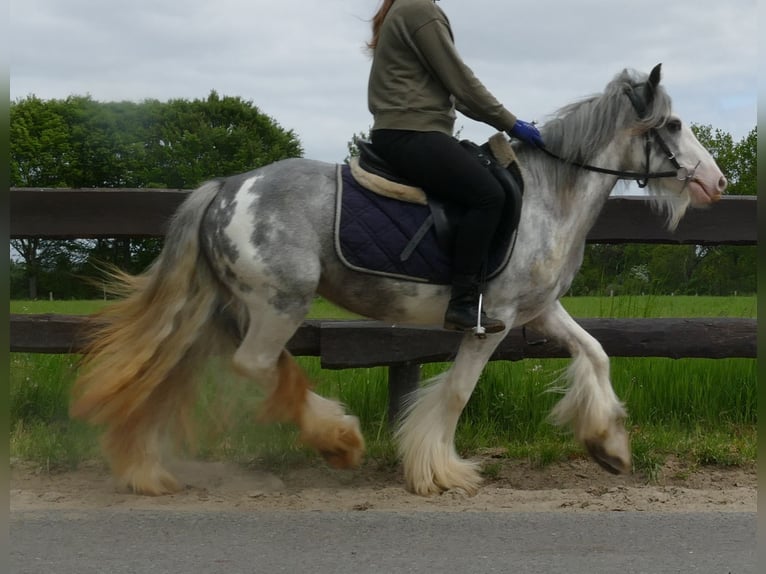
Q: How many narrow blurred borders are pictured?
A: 2